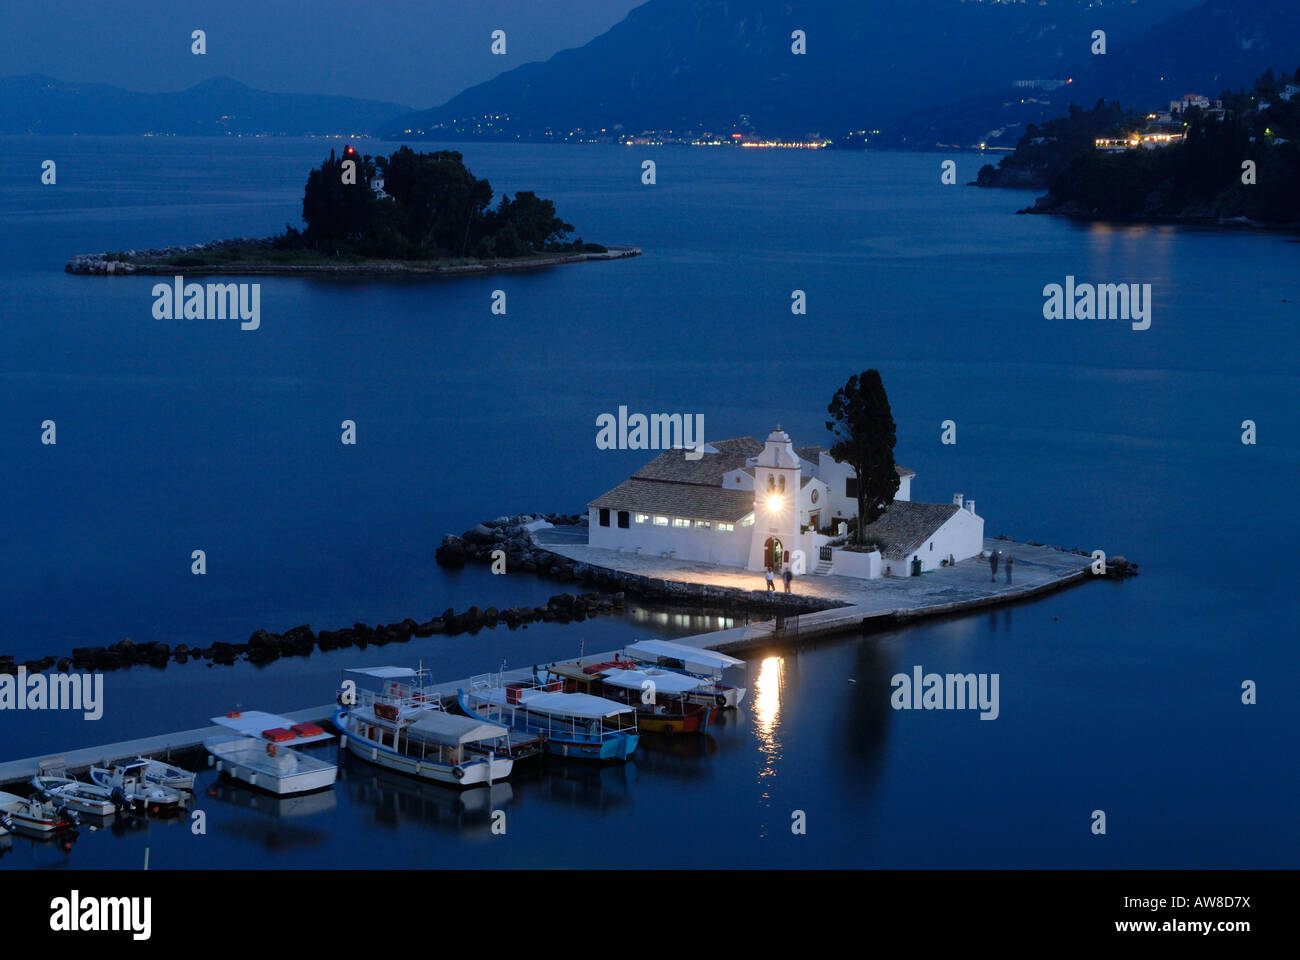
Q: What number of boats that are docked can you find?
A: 10